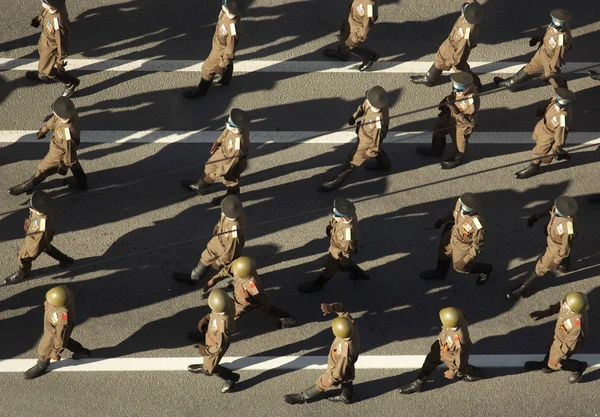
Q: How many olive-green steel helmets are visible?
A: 6